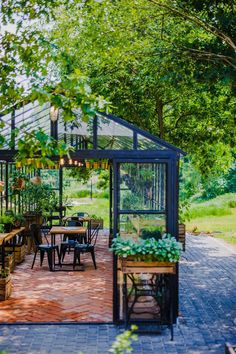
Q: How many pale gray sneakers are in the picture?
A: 0